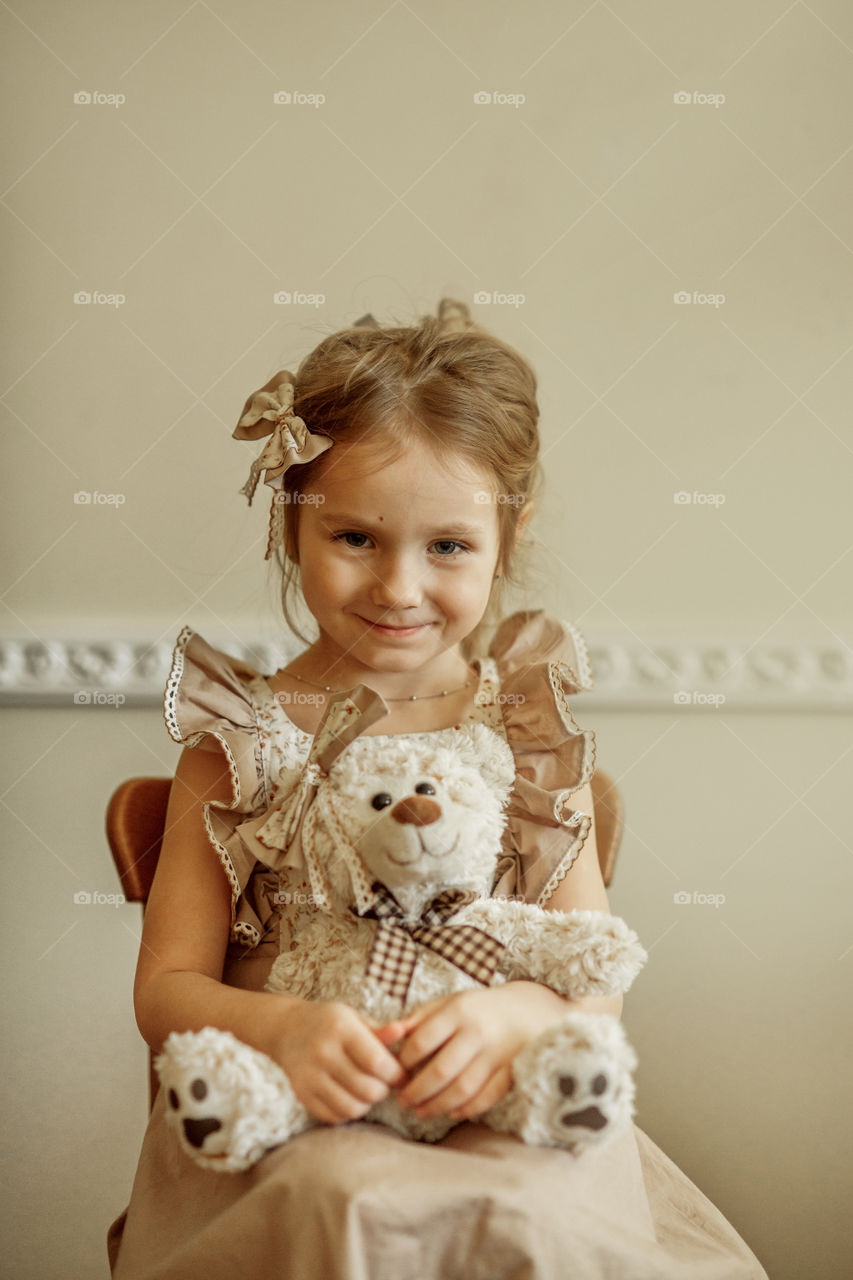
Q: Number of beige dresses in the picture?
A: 1